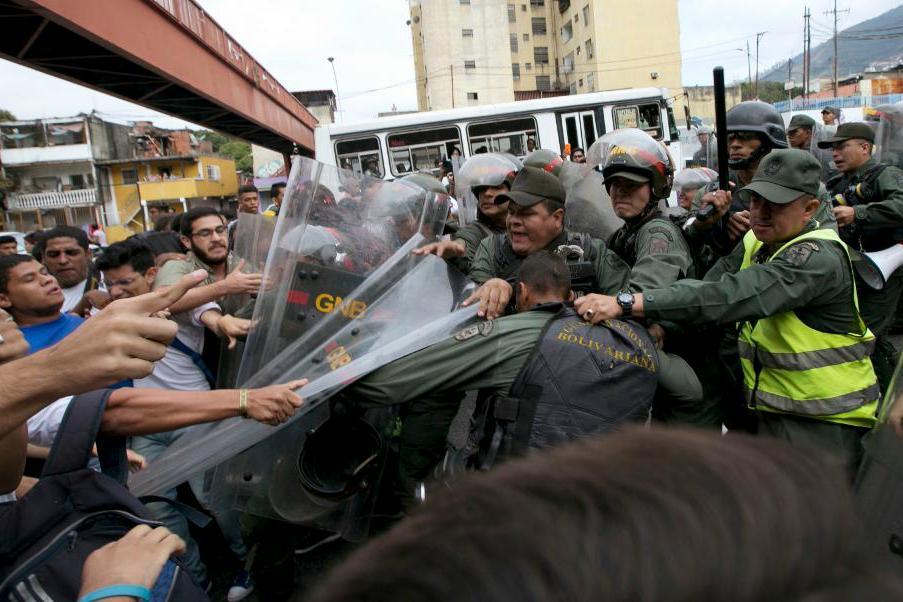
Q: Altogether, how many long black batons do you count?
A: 1